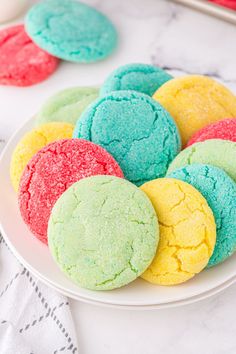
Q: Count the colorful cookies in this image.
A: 13